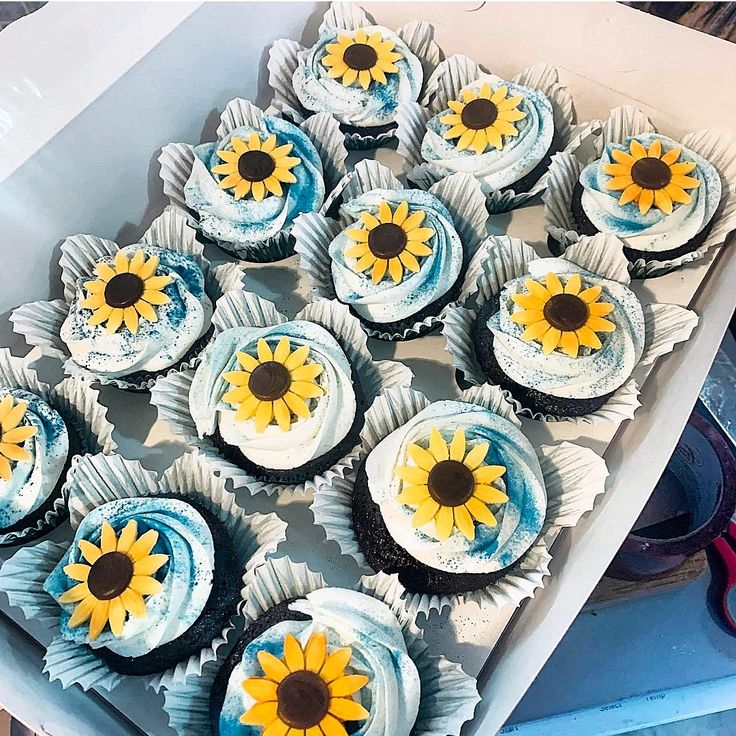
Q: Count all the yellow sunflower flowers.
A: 12